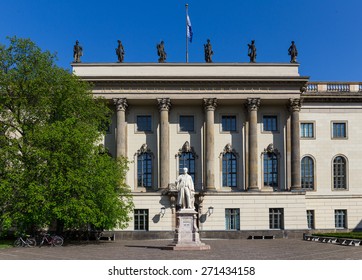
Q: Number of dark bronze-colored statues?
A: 6